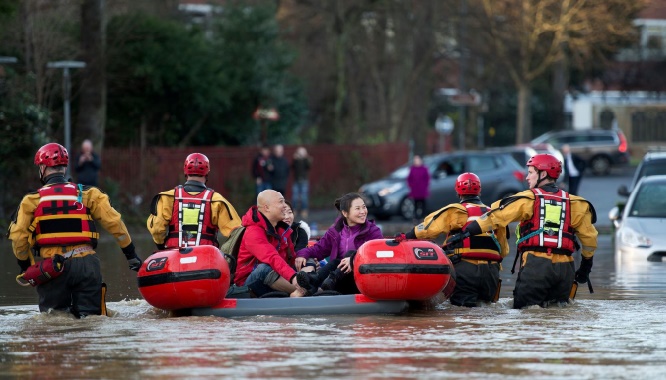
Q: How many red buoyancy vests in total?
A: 4